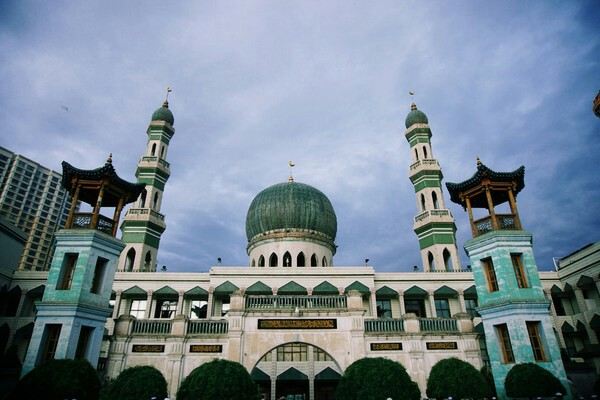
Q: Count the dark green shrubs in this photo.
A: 6